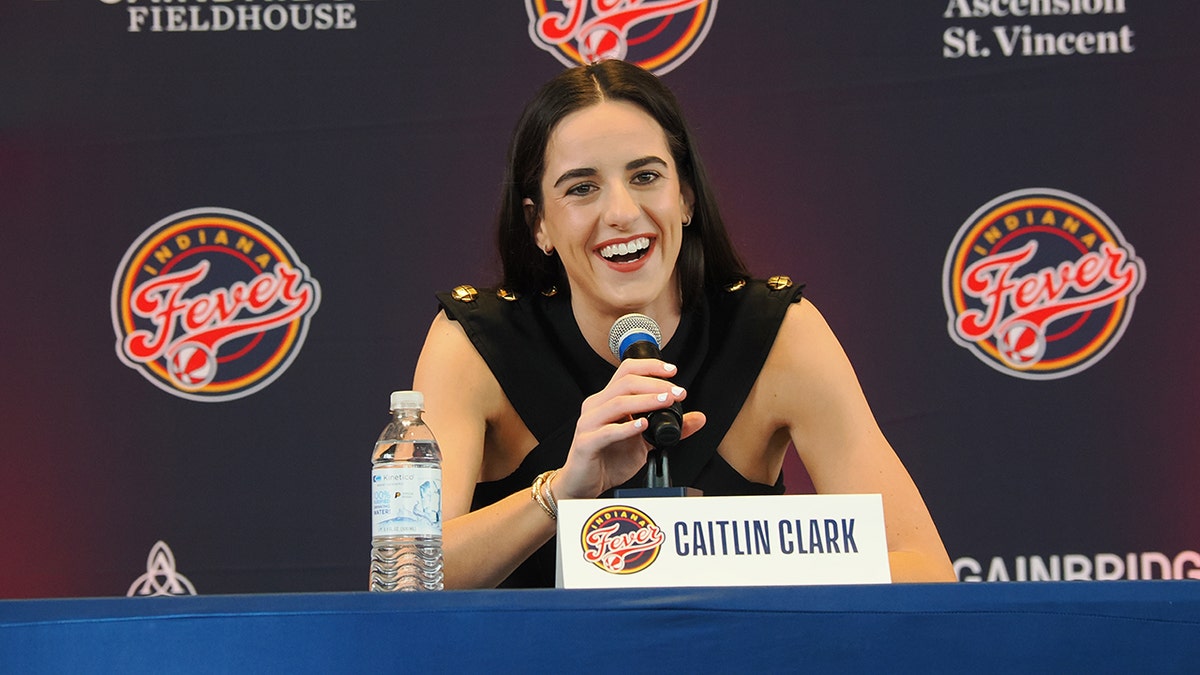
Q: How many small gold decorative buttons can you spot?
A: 5